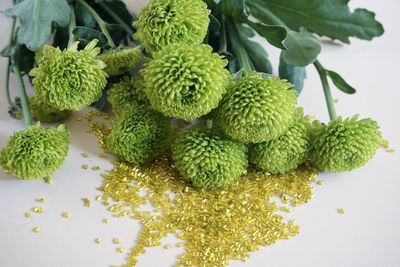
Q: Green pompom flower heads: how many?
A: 12